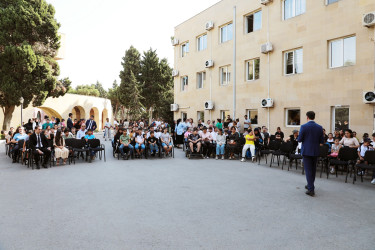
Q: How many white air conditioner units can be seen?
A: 11